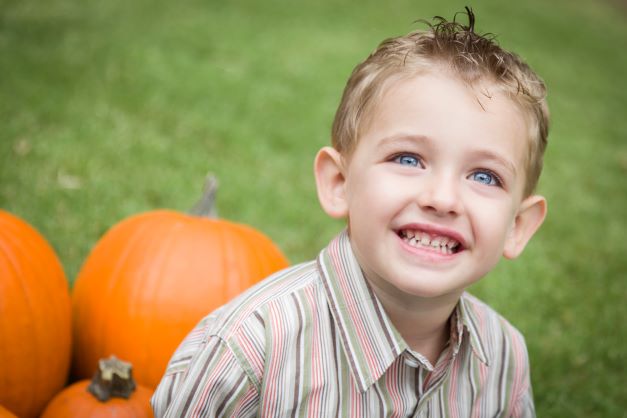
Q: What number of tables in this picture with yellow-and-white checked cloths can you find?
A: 0